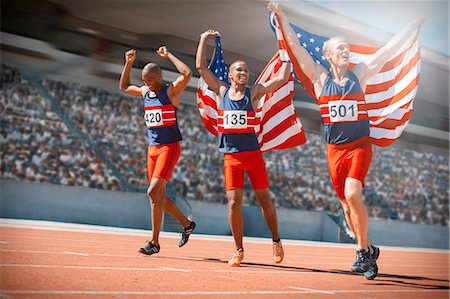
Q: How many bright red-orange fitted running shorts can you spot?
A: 3